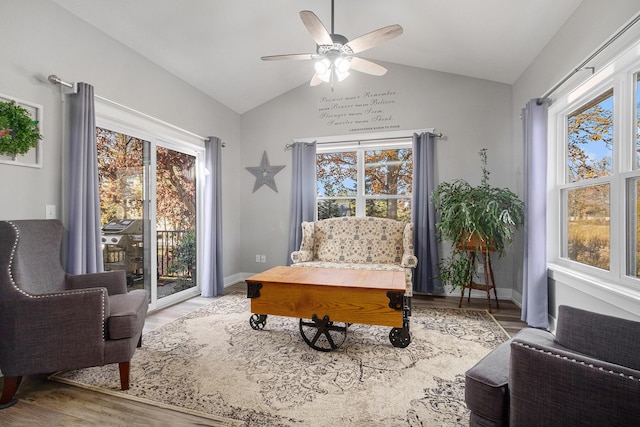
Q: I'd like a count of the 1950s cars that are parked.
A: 0